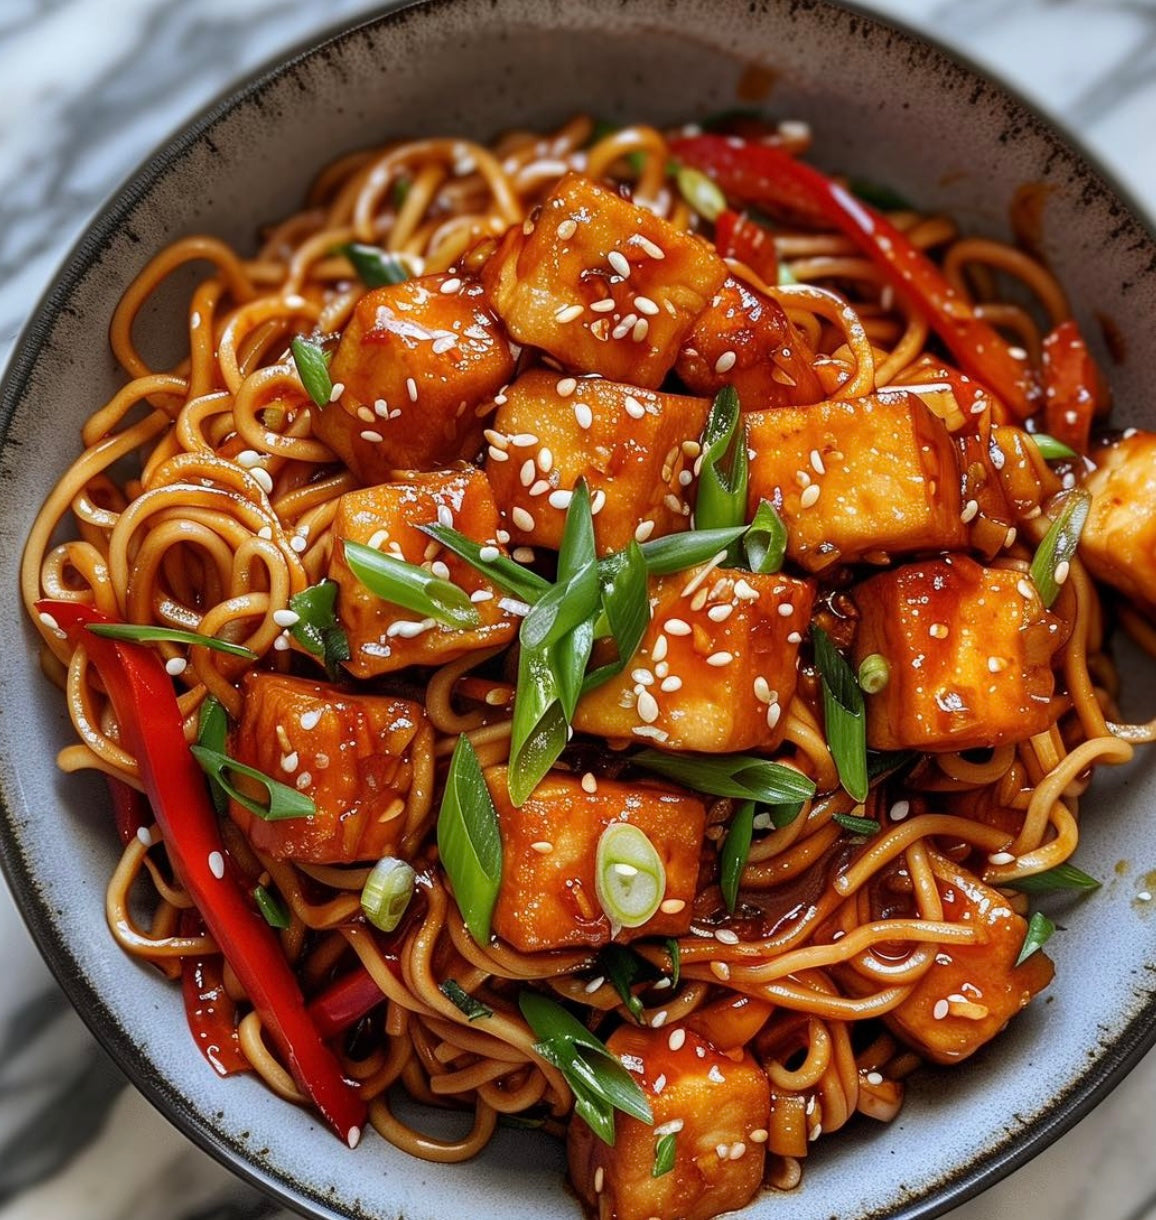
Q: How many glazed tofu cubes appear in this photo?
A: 13